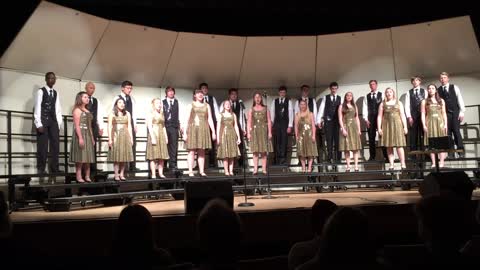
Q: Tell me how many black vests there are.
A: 12